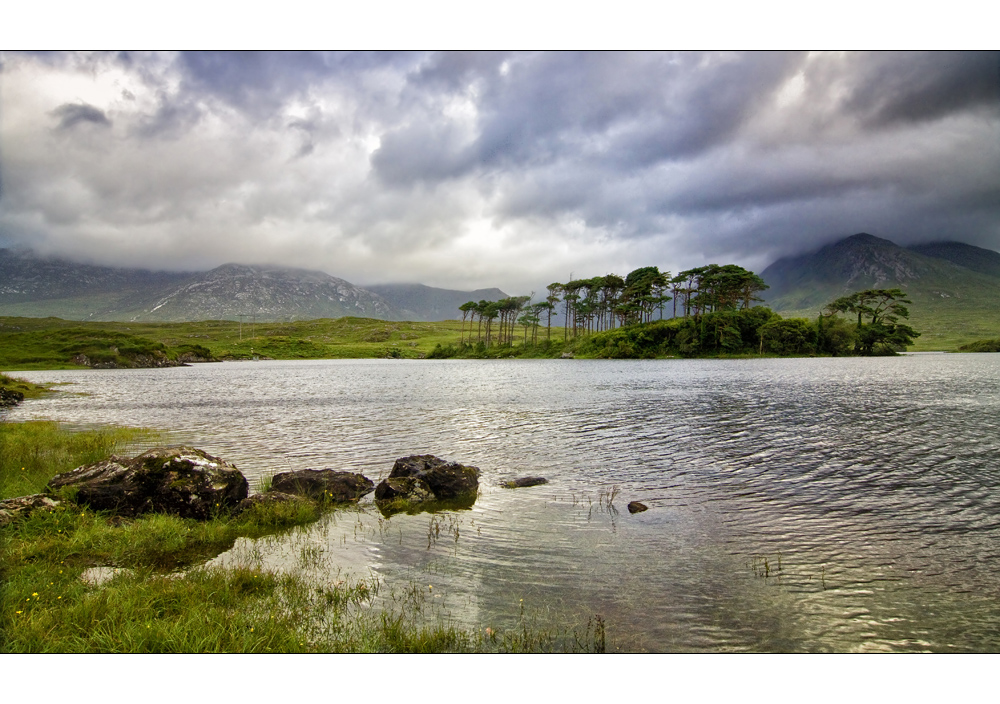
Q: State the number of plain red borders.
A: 0